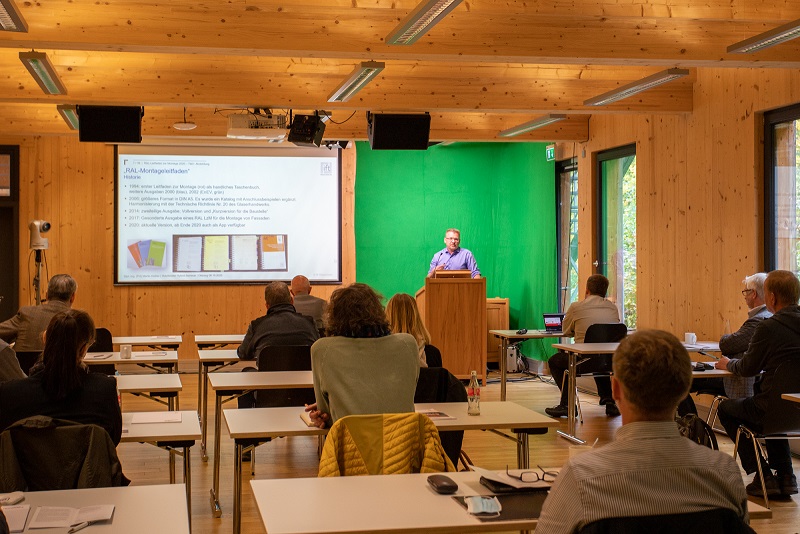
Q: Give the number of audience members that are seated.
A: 11